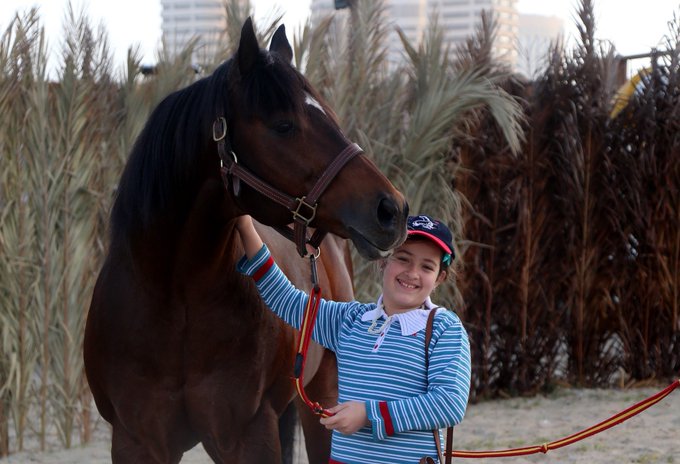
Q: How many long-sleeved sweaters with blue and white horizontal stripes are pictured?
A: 1